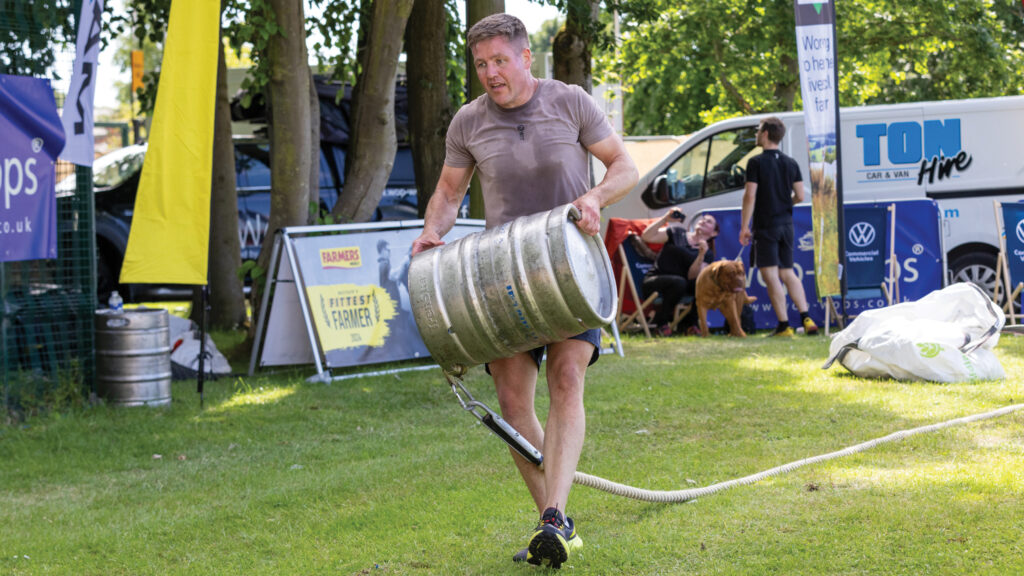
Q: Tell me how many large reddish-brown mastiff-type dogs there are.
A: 1